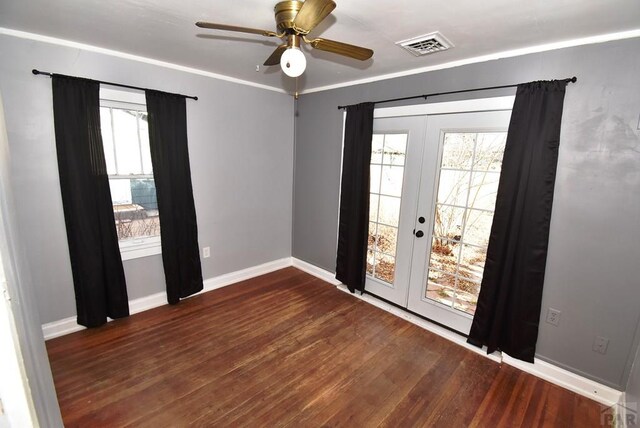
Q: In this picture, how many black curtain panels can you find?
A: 4